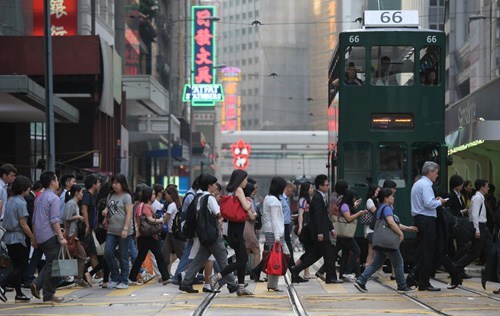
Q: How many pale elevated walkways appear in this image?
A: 1